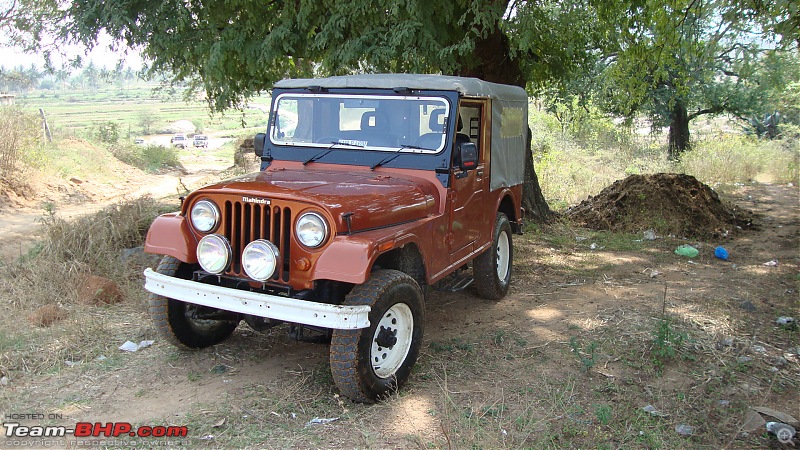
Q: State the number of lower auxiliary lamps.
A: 2